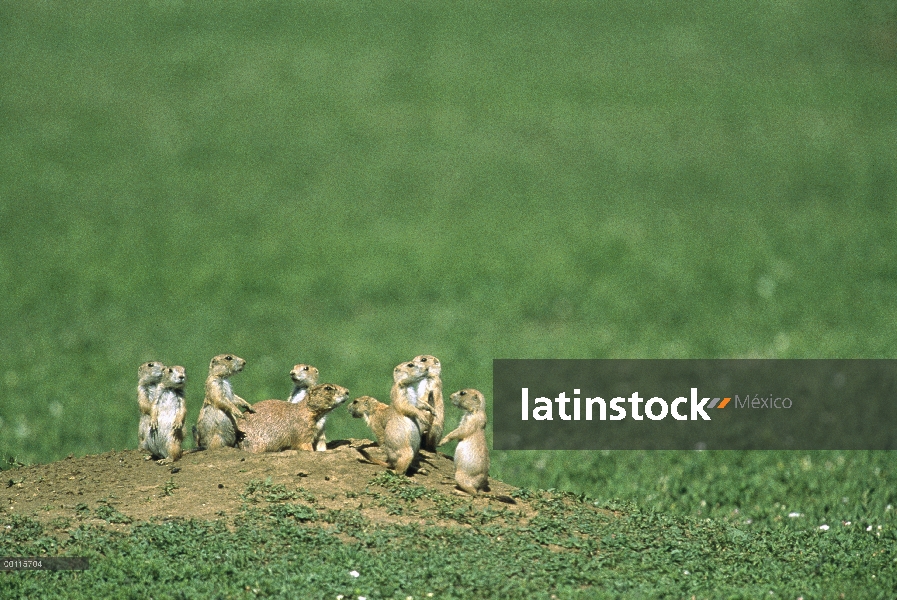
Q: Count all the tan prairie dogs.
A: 9